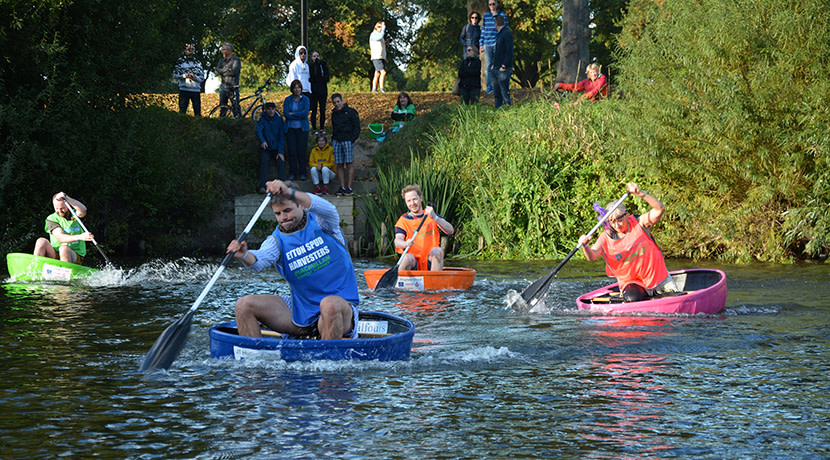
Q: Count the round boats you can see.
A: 4